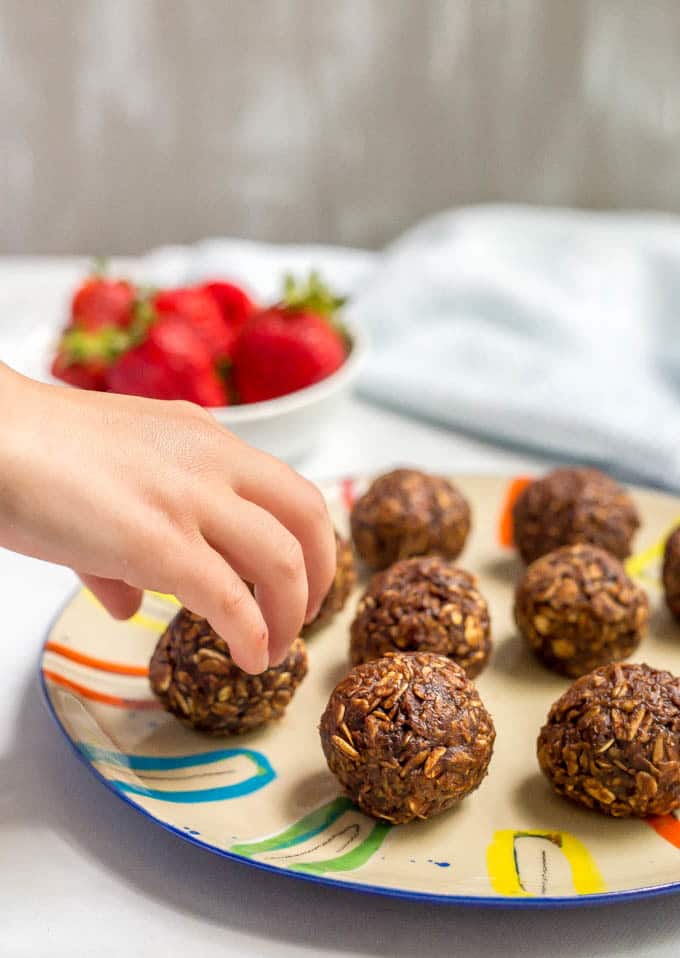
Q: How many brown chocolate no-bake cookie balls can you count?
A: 9